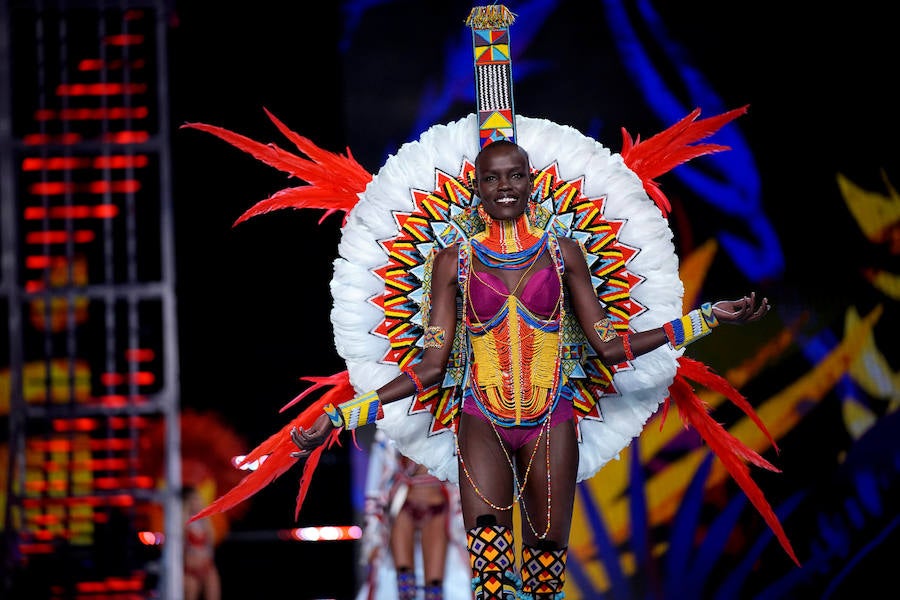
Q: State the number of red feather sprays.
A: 4